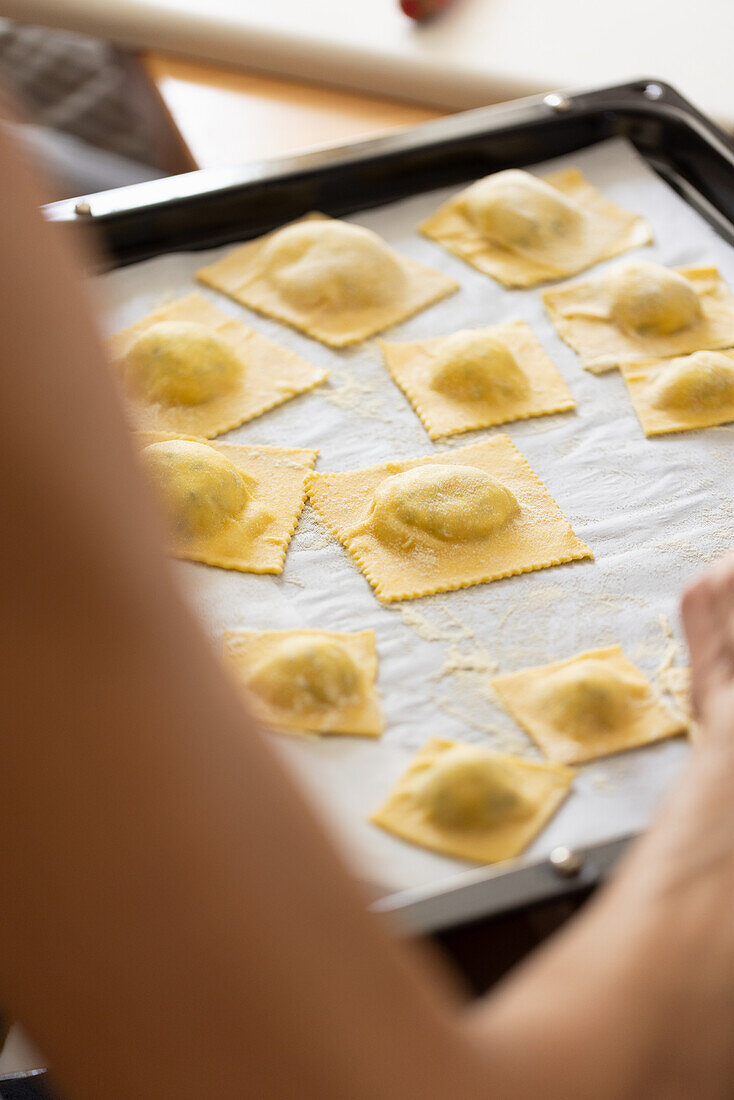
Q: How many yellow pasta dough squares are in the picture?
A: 11